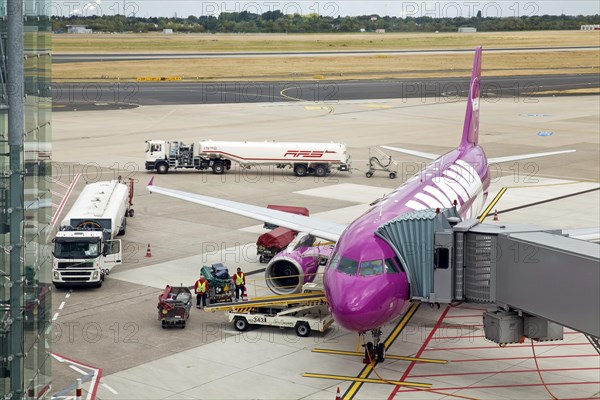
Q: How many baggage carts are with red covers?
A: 2